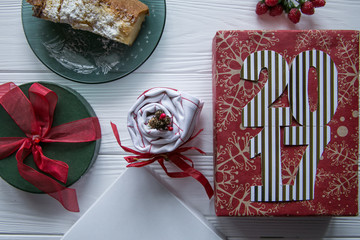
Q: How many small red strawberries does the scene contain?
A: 6